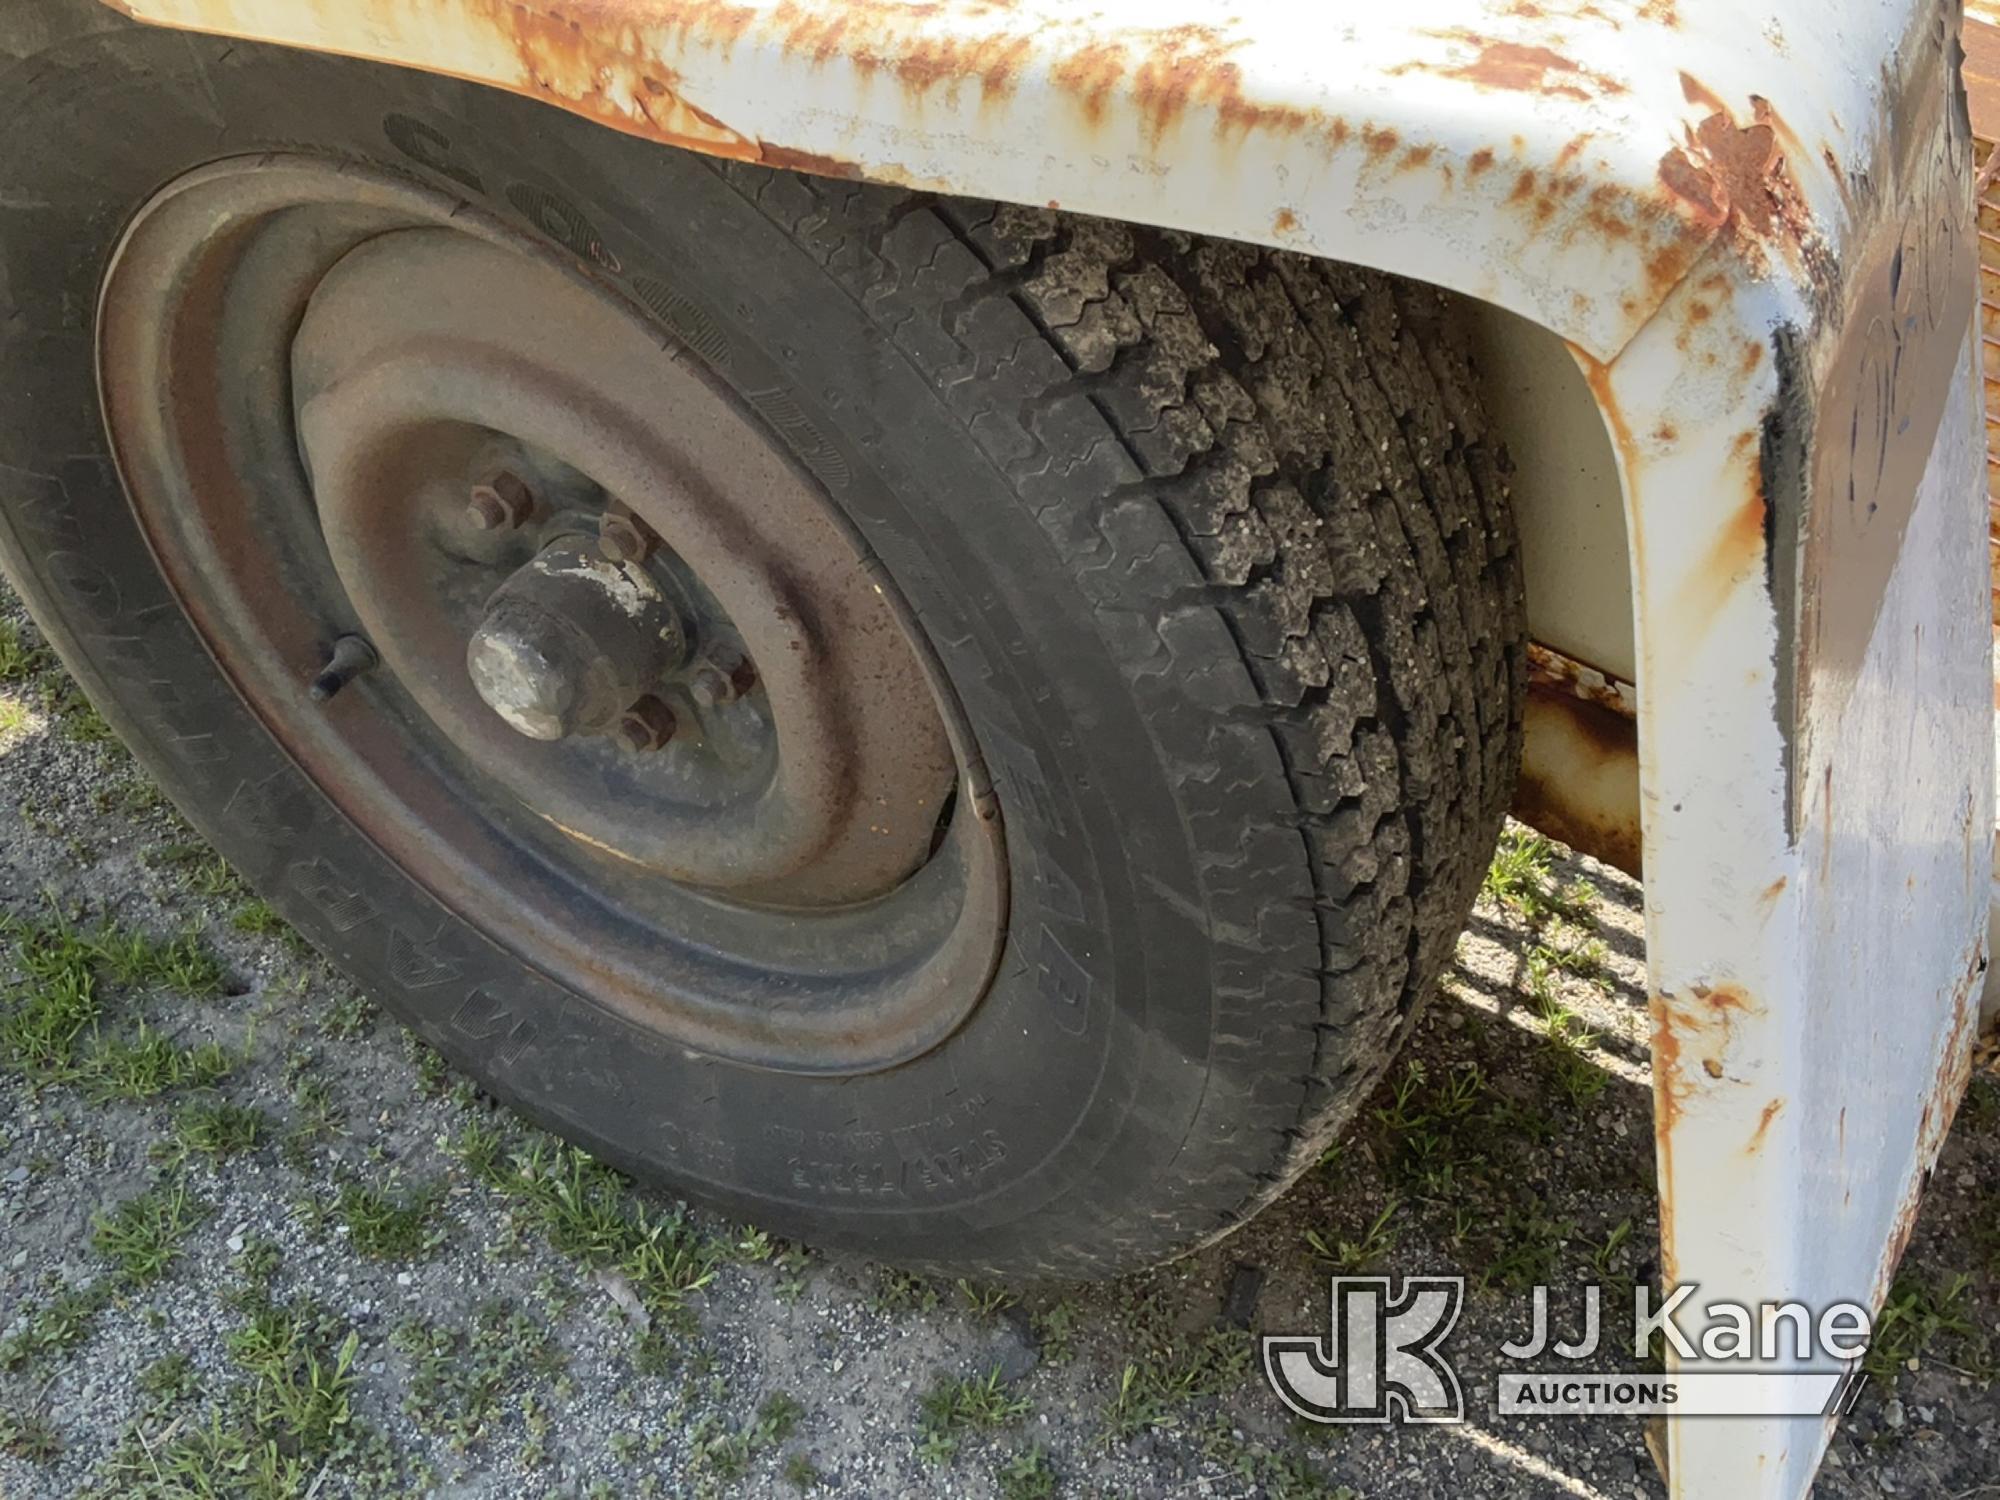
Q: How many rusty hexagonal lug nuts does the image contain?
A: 4